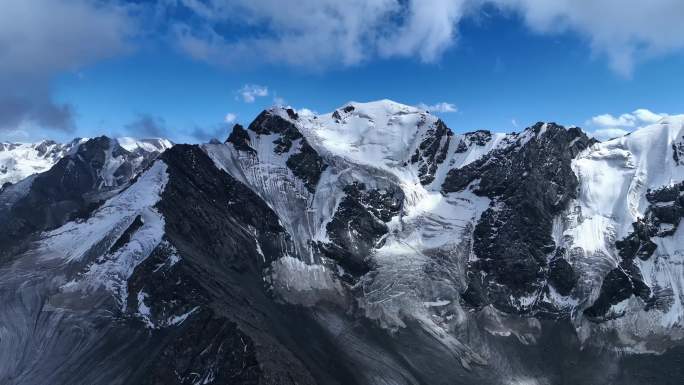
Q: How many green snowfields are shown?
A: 0